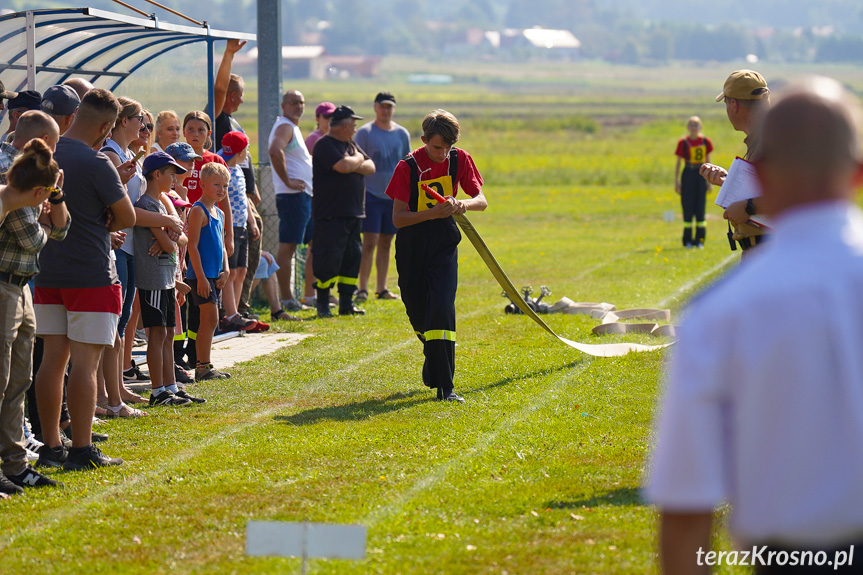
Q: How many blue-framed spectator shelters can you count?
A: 1